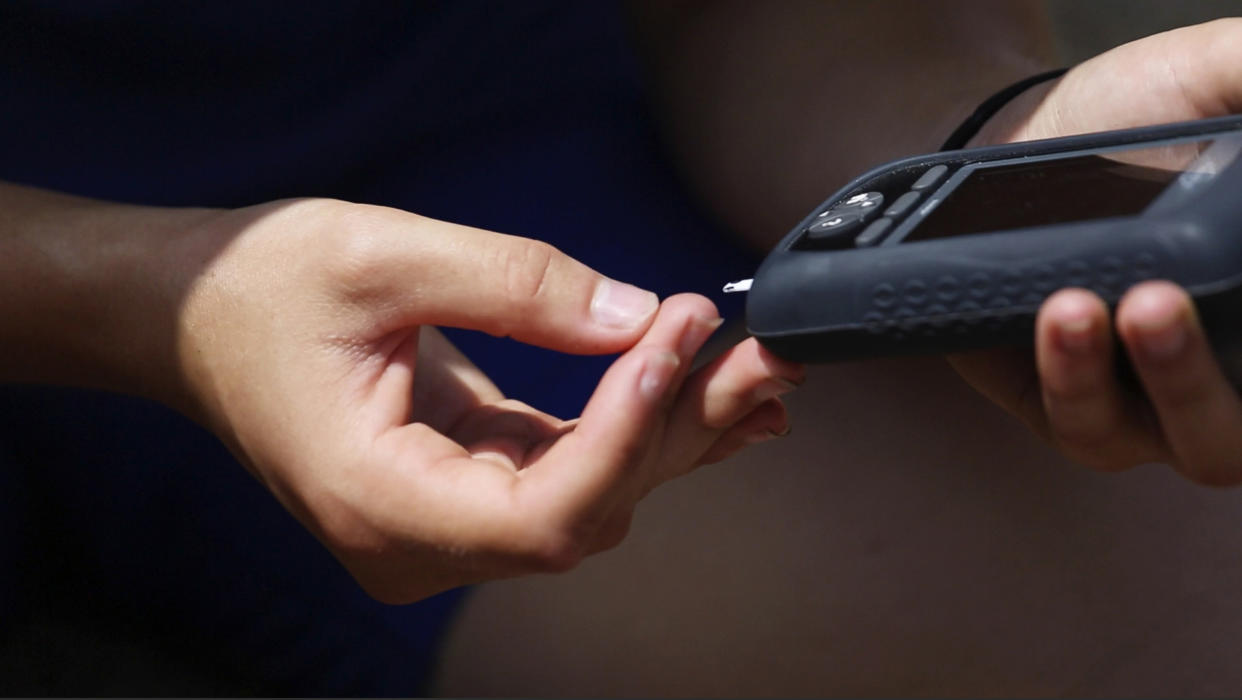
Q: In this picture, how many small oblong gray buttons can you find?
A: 3